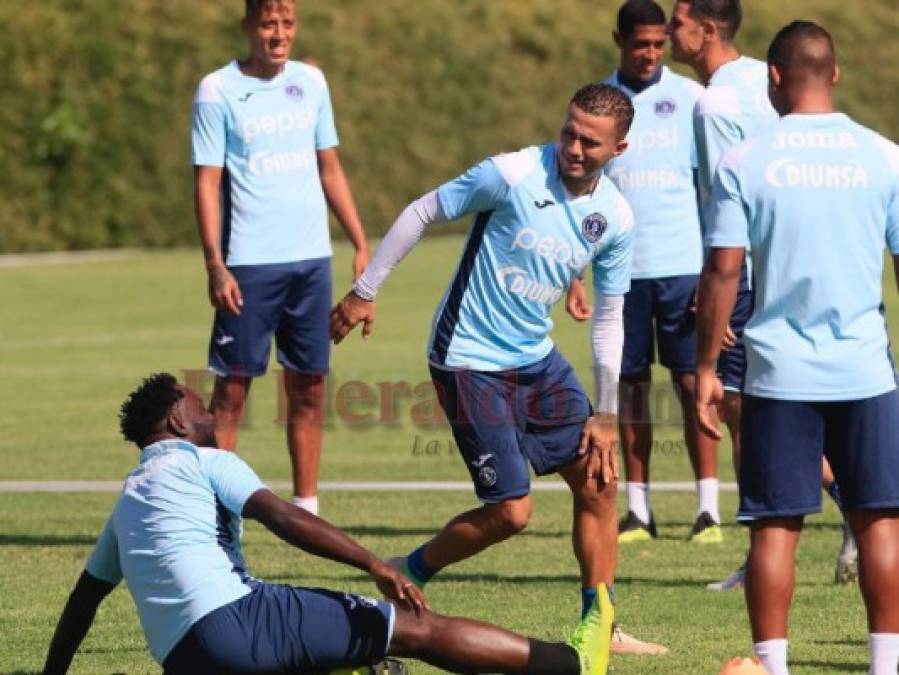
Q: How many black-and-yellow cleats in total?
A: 2